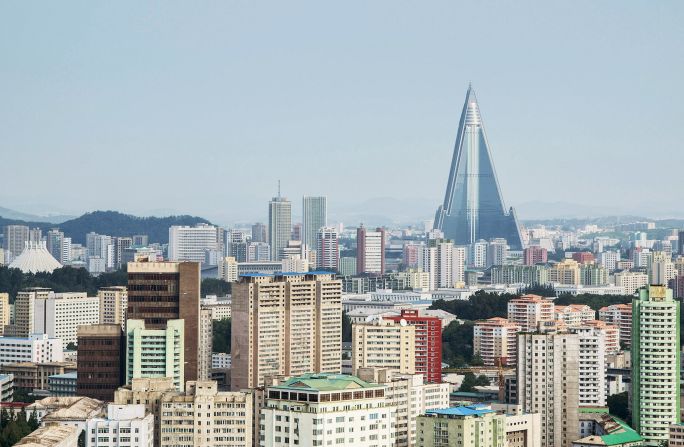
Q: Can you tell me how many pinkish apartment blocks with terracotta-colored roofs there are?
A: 5